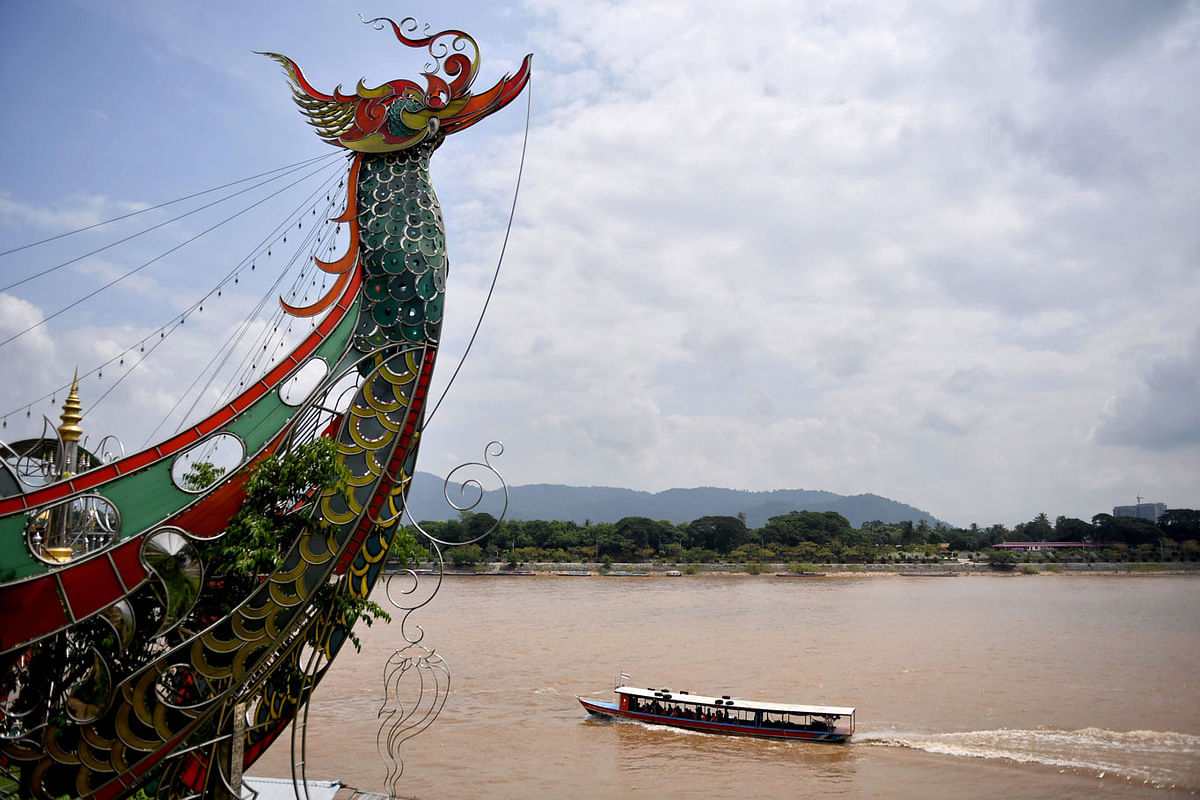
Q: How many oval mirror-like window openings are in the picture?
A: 3